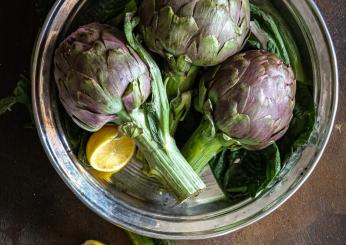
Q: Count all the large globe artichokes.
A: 3